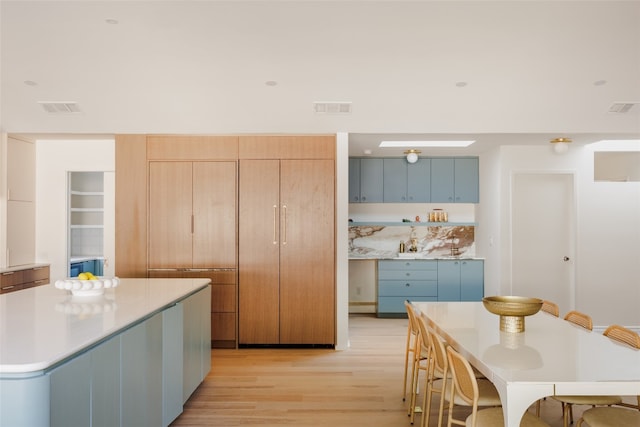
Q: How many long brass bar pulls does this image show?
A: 2